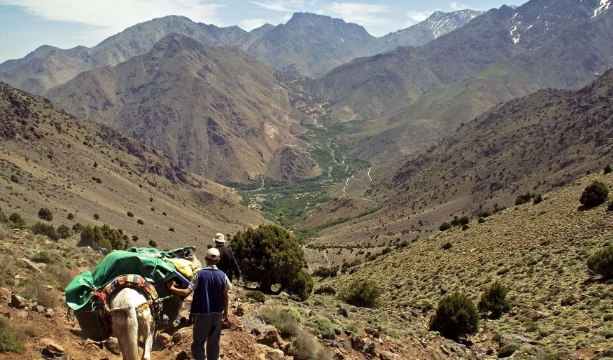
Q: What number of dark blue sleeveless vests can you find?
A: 1